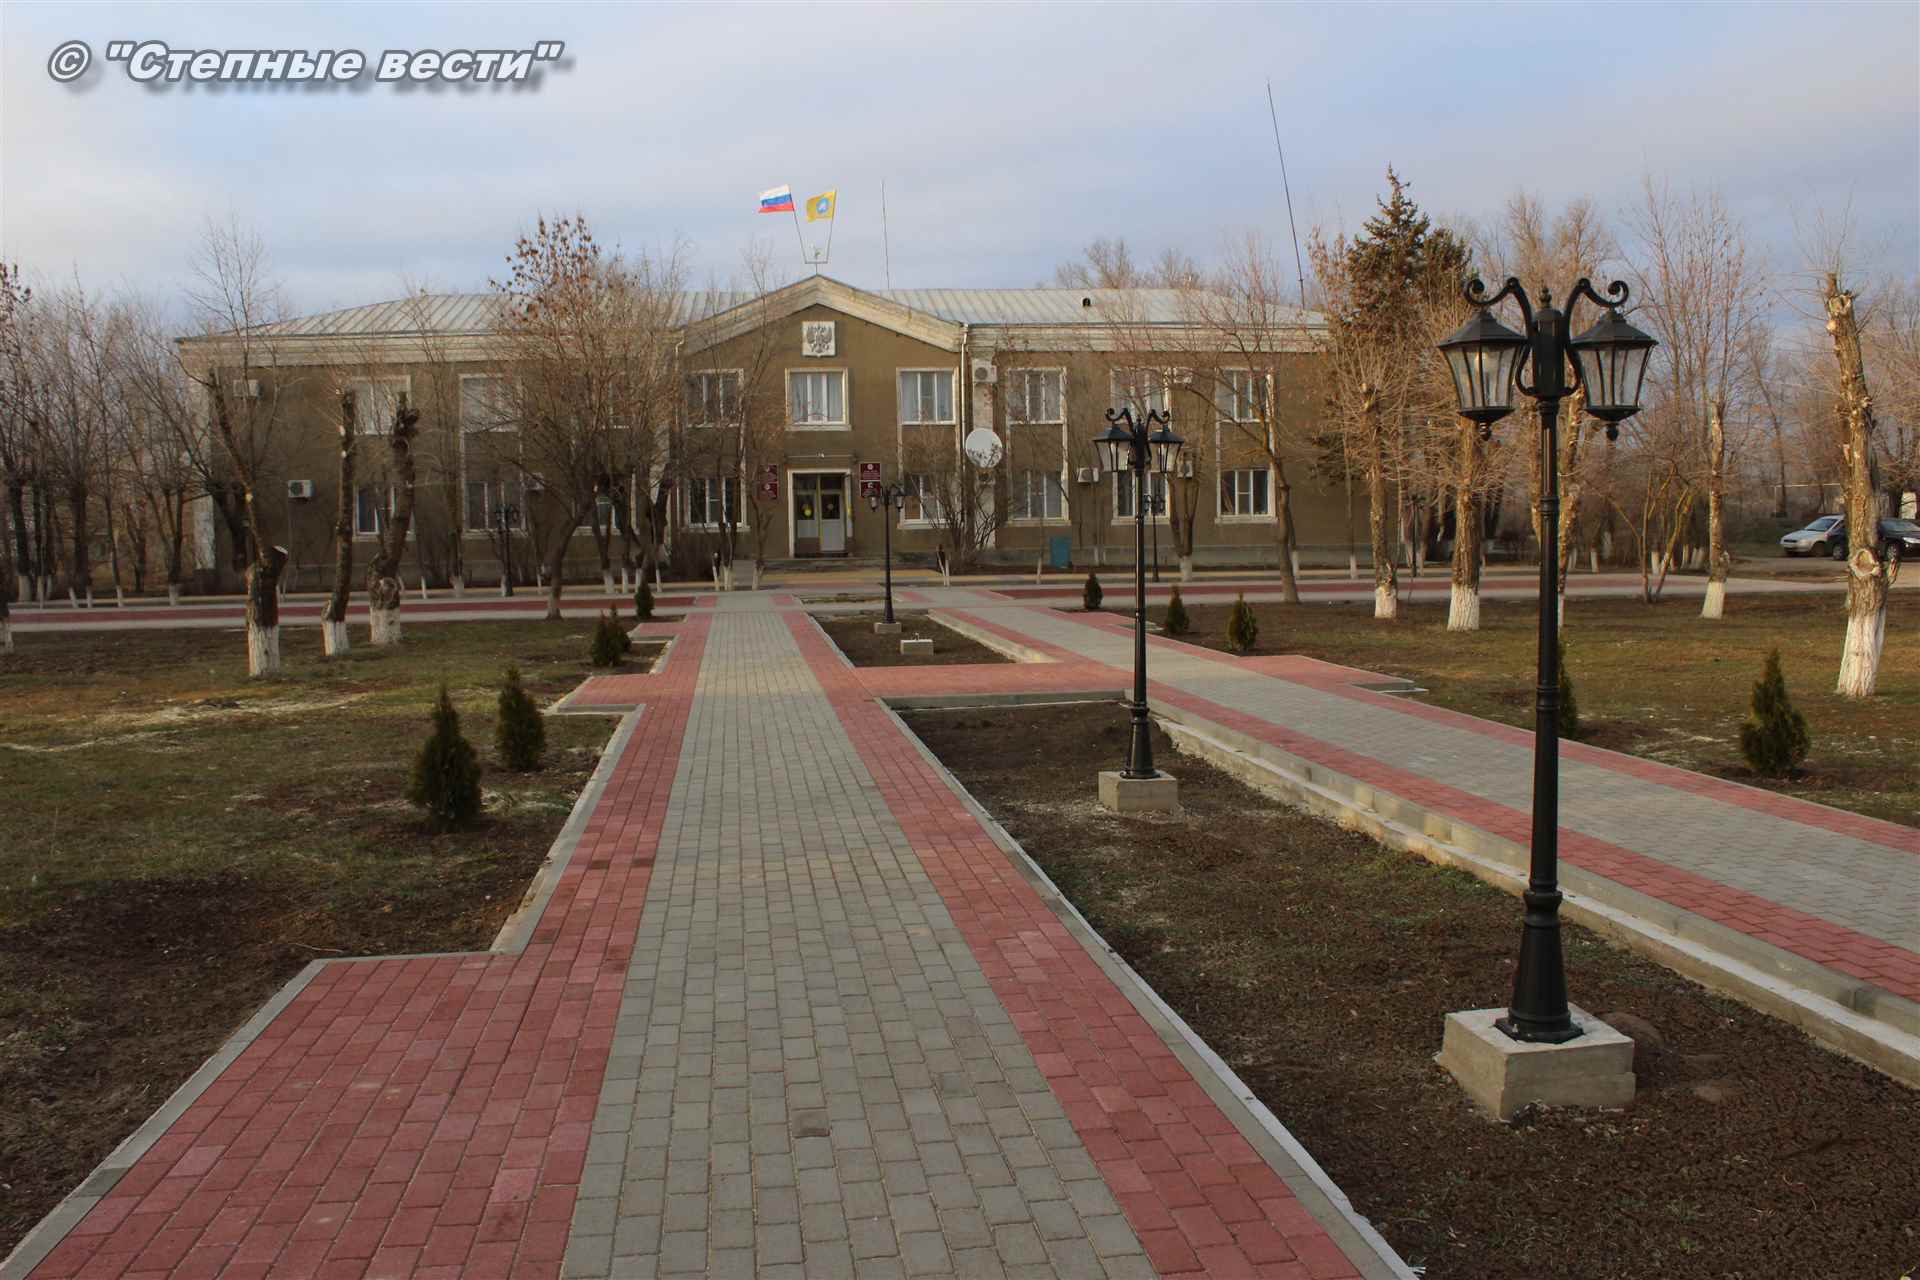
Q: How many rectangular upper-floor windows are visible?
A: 9